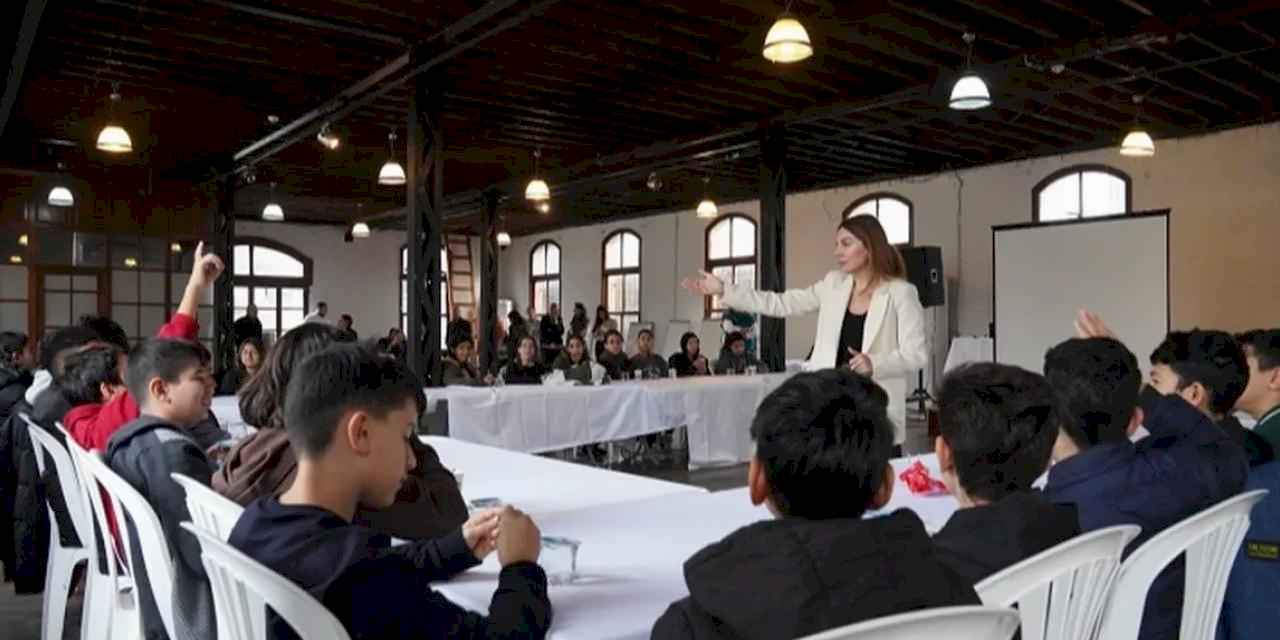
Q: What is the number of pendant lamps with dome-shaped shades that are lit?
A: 11